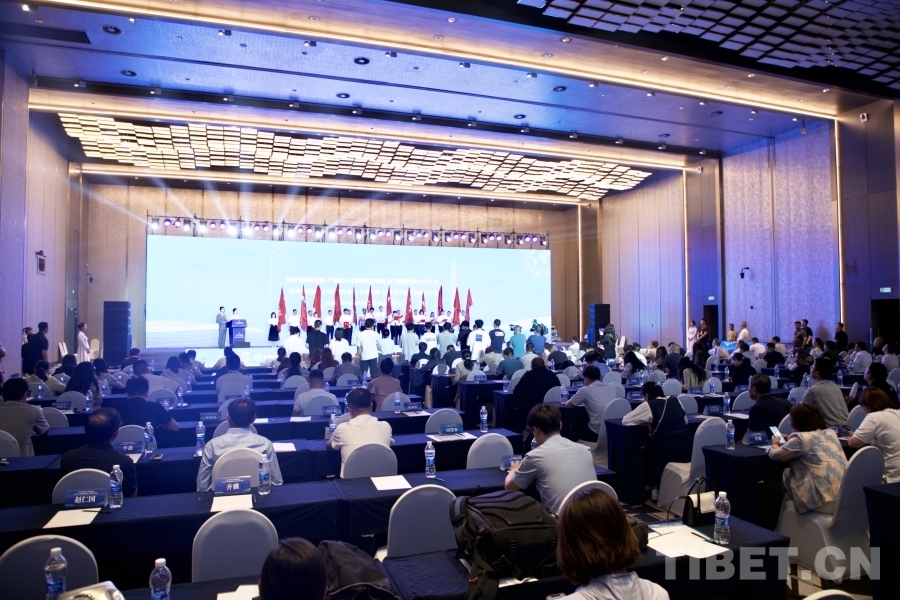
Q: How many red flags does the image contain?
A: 12